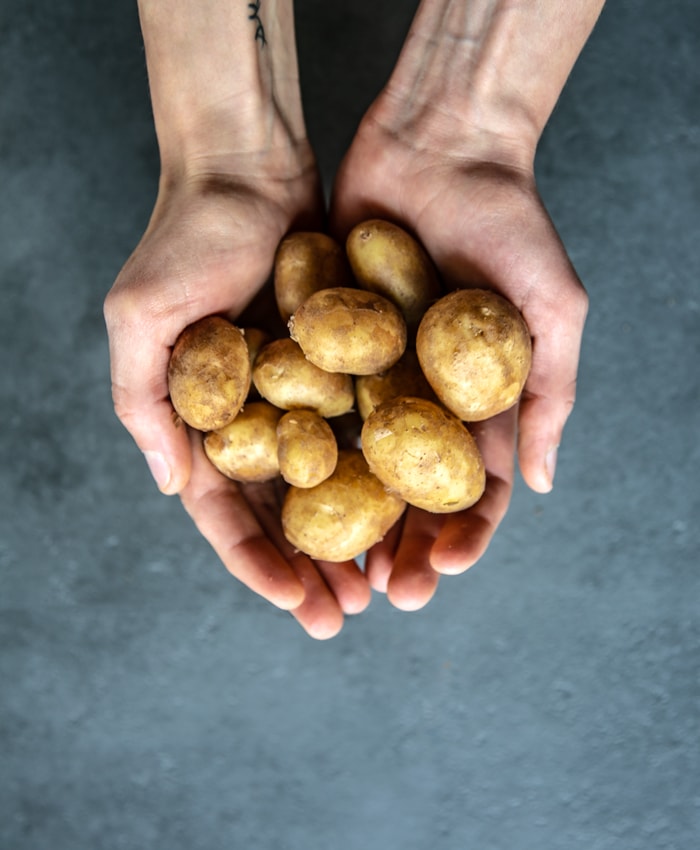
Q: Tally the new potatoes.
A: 12